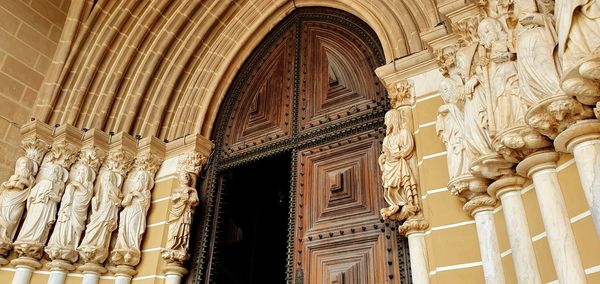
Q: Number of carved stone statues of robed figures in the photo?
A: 12